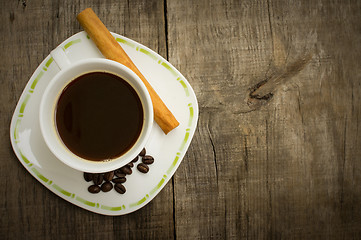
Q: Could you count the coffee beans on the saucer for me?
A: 14